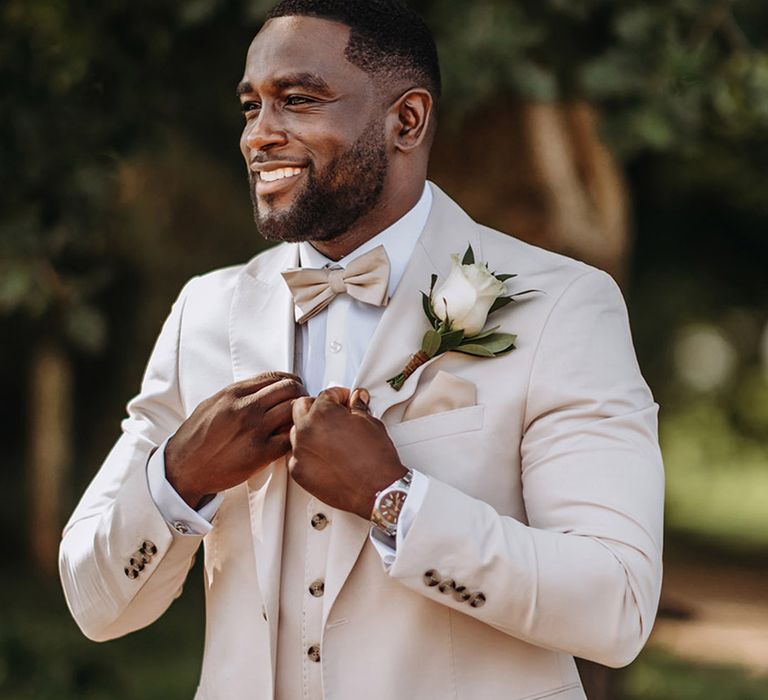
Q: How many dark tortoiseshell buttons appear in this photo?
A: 11